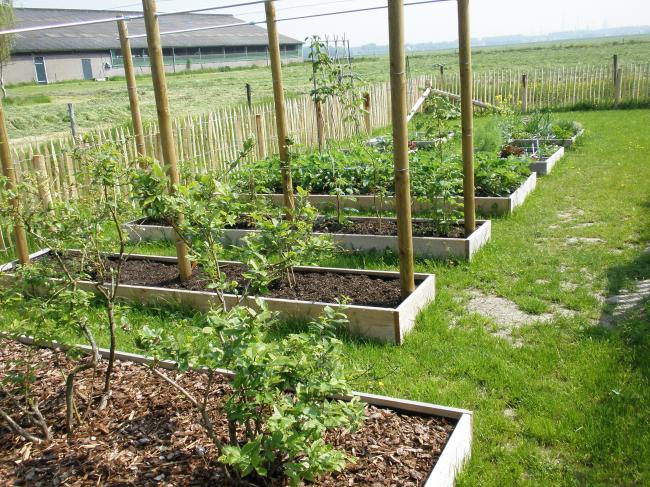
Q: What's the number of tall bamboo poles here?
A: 6